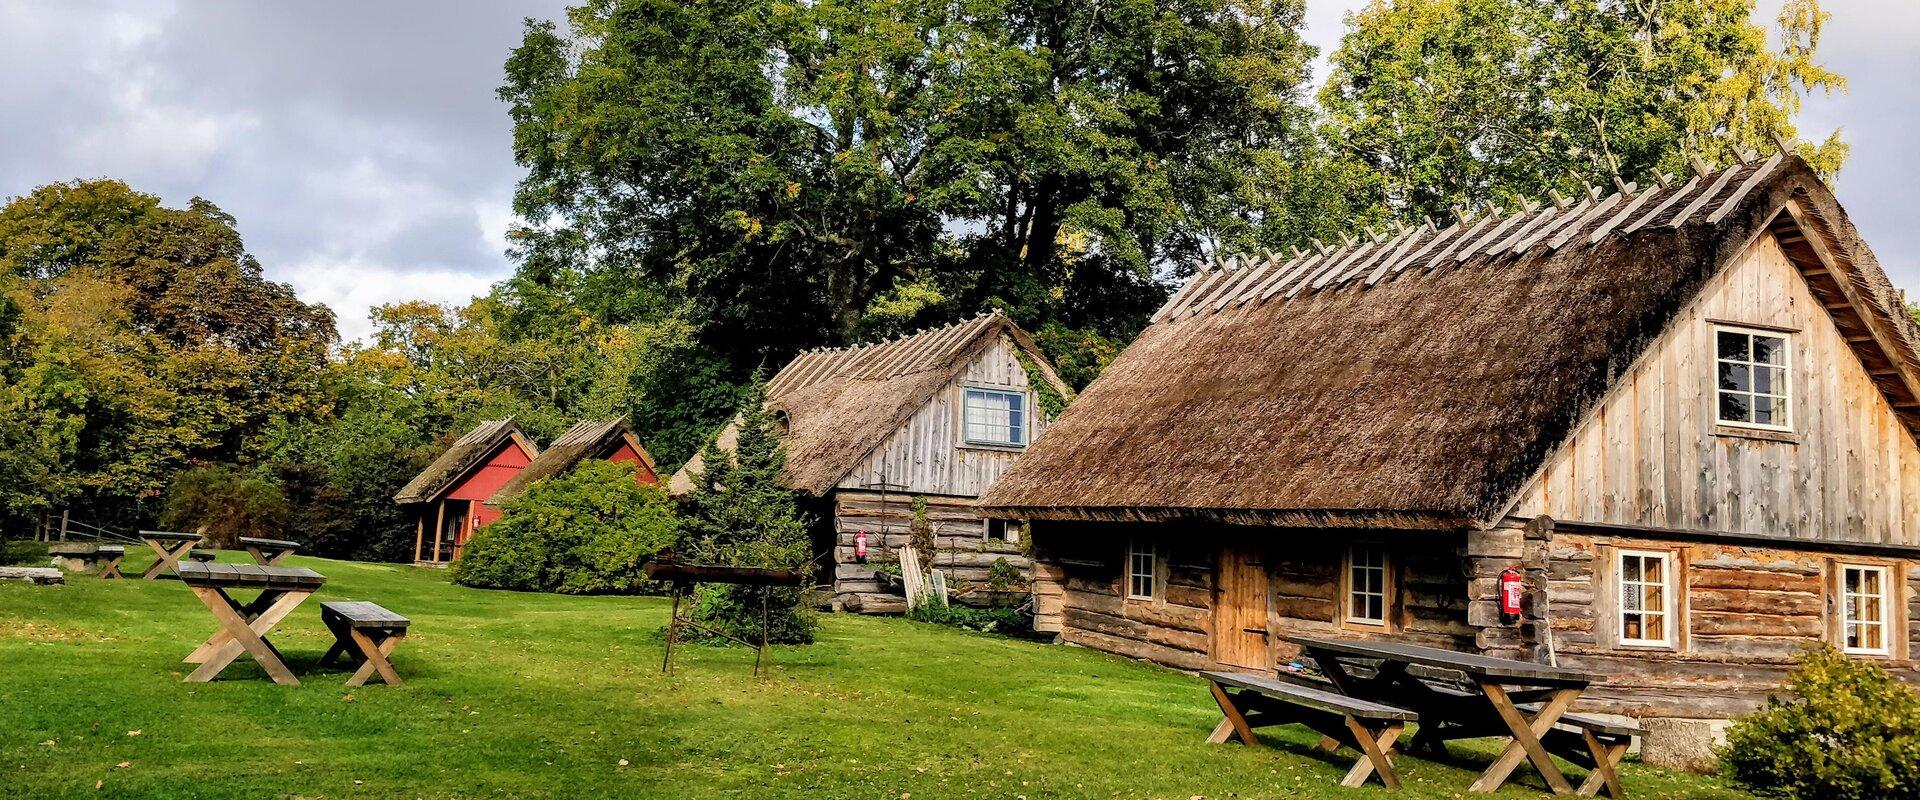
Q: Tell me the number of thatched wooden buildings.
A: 4